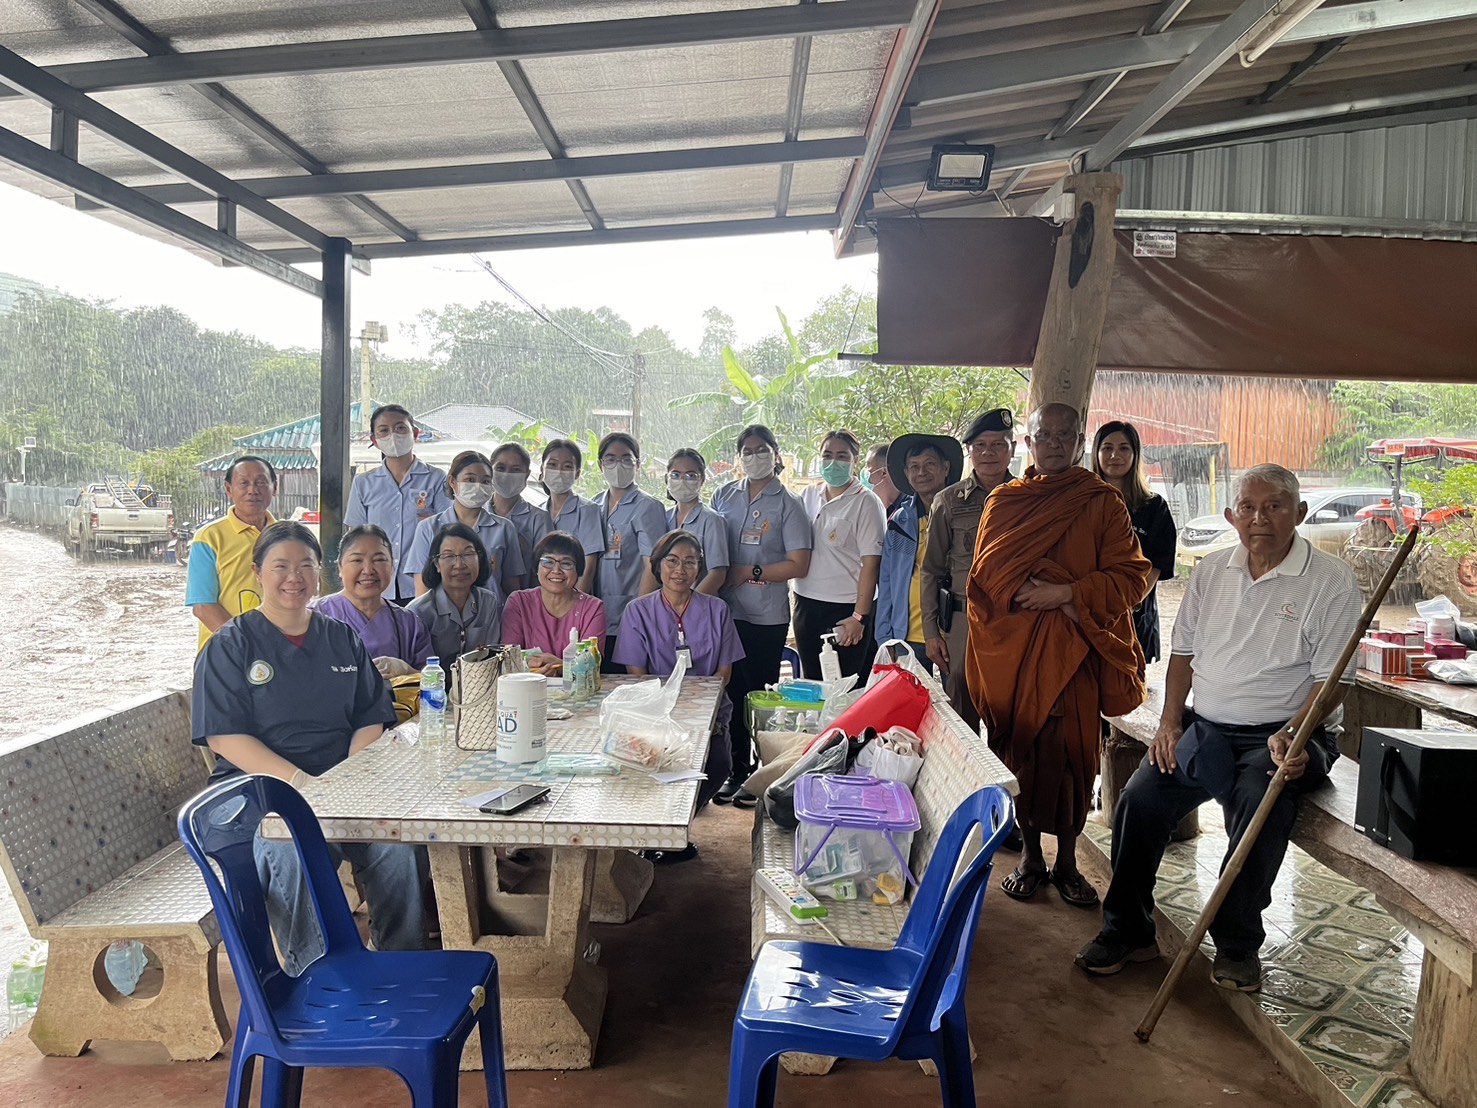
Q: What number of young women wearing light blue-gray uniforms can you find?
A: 7